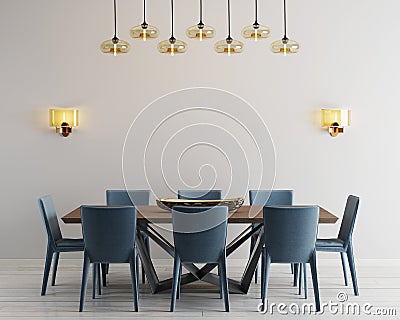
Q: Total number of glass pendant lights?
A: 7